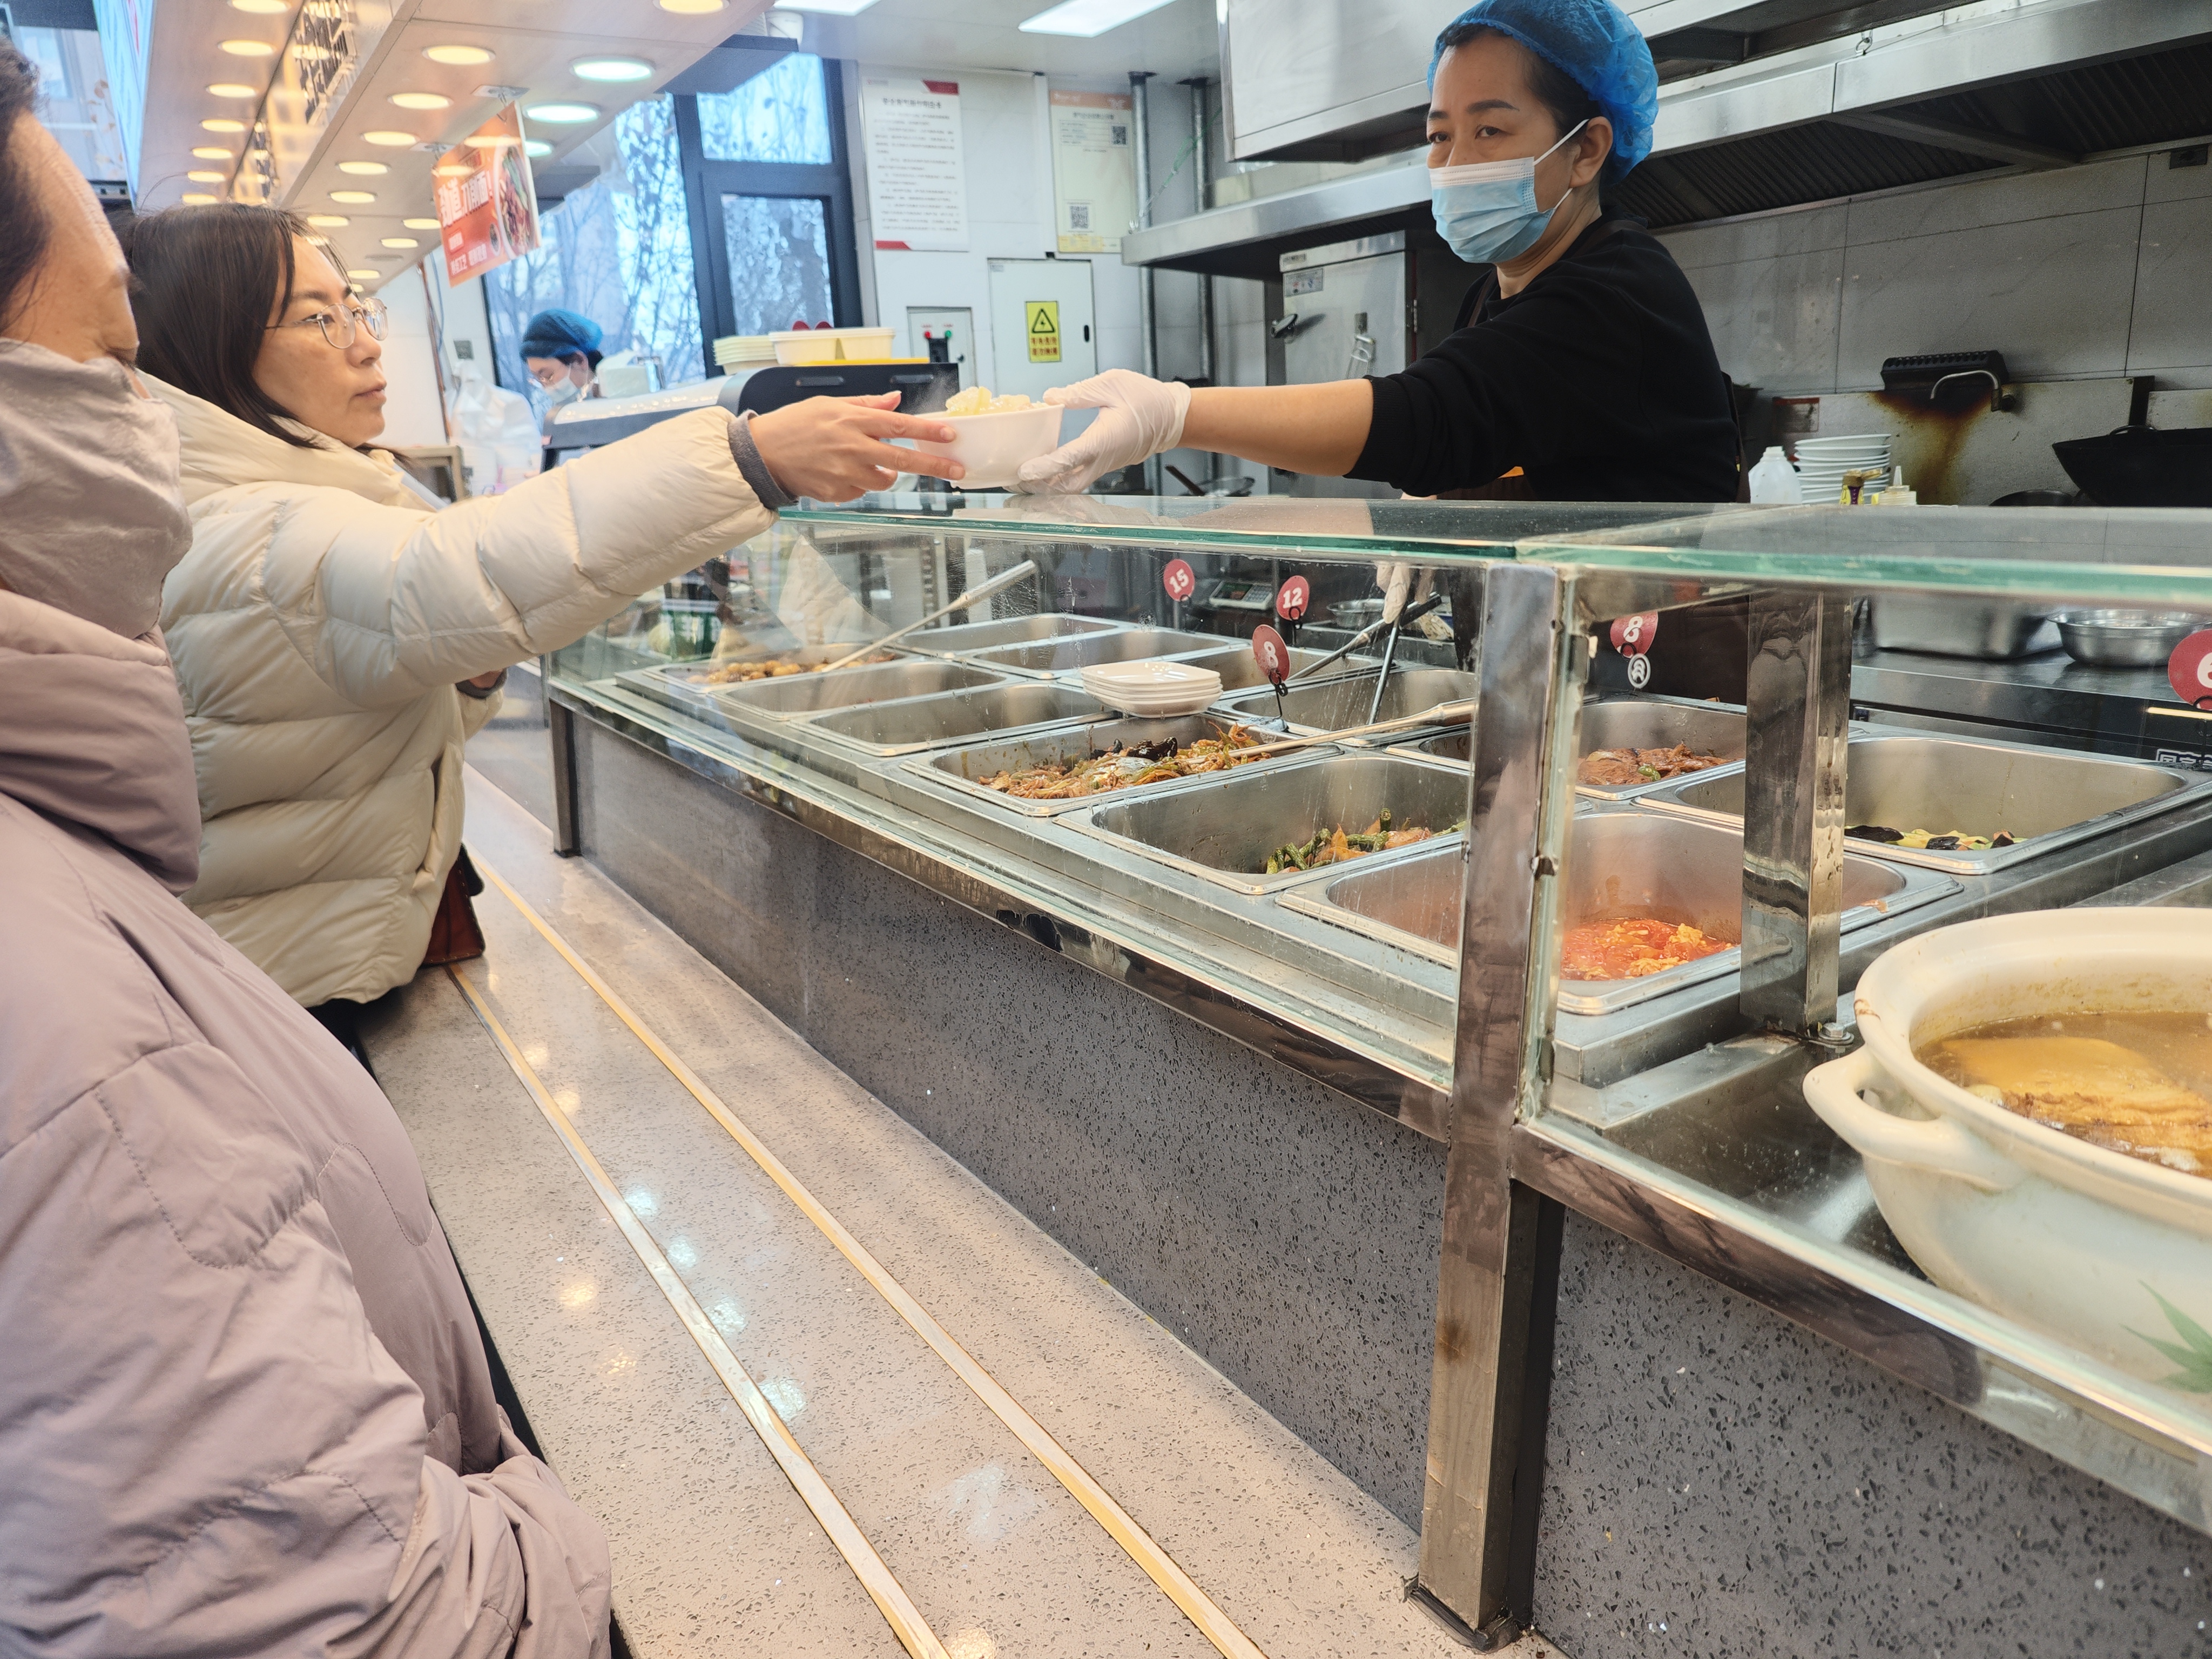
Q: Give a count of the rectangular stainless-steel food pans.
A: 12